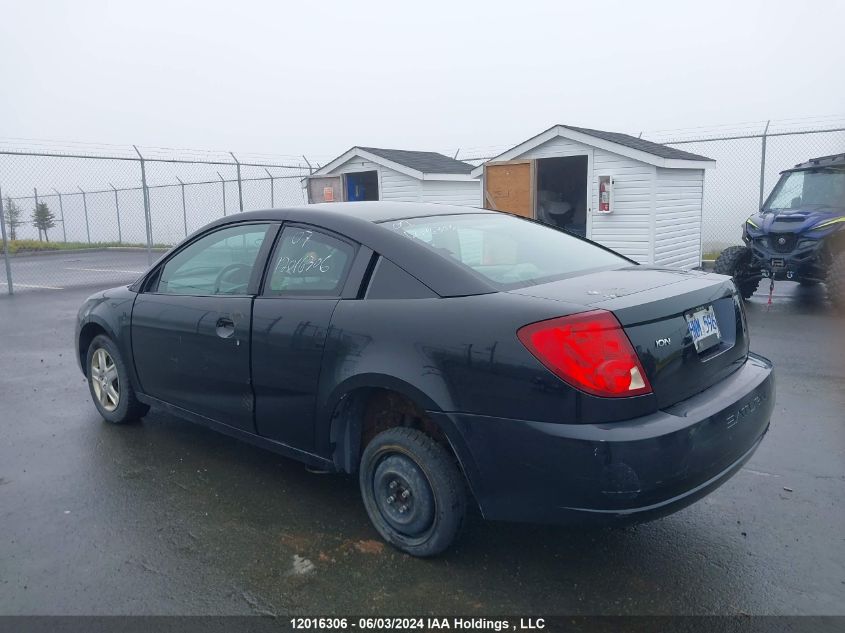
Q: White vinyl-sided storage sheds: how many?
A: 2